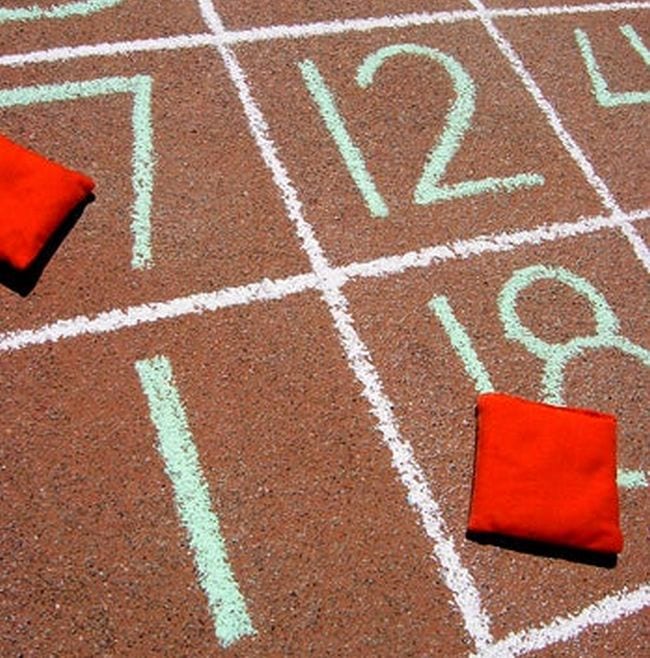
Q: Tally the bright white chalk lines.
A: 5